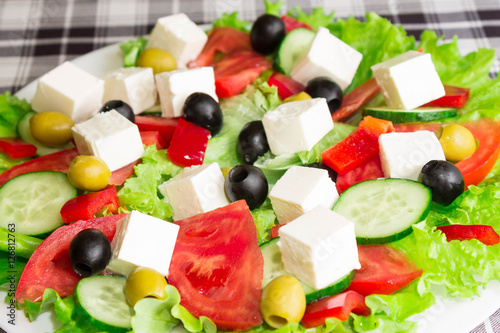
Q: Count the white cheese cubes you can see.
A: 13